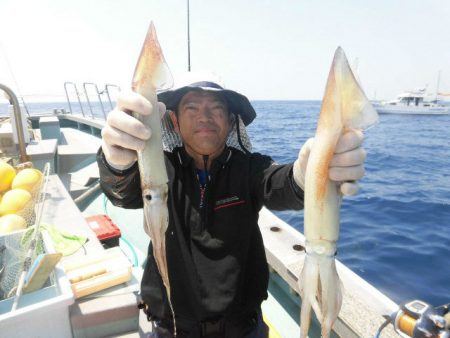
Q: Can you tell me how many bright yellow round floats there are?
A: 4